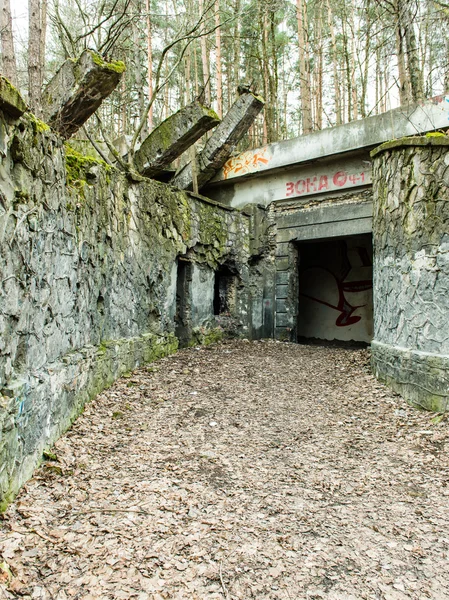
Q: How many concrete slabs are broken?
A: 3